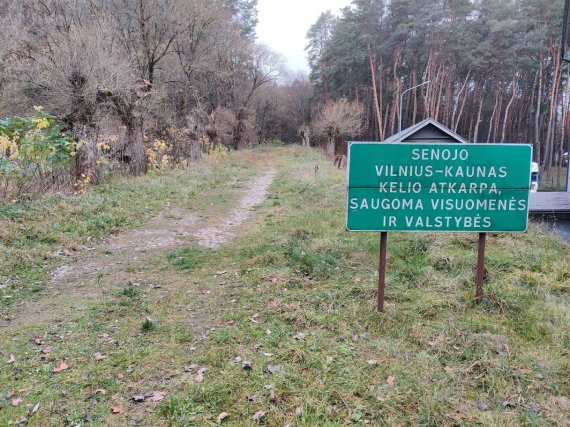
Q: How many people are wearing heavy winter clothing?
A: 0